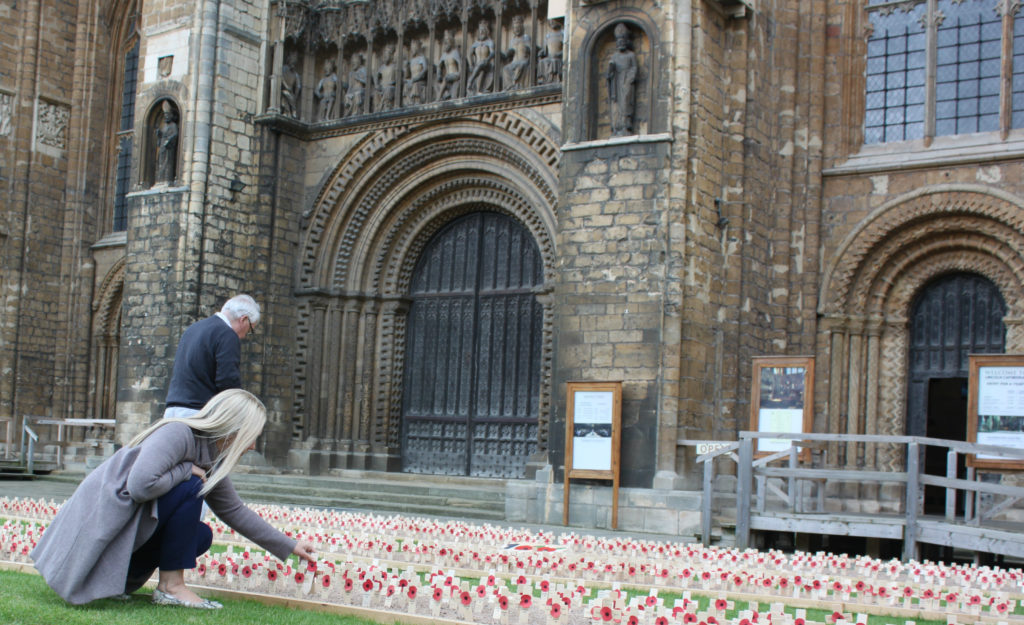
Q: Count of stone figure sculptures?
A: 11